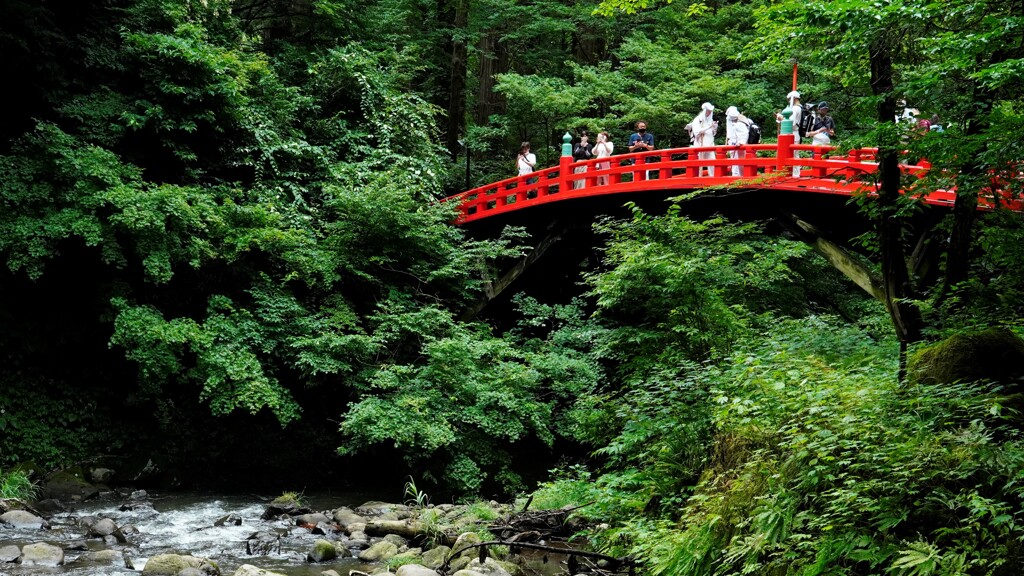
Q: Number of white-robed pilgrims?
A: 3